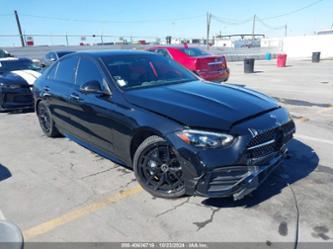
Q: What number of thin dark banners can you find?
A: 1